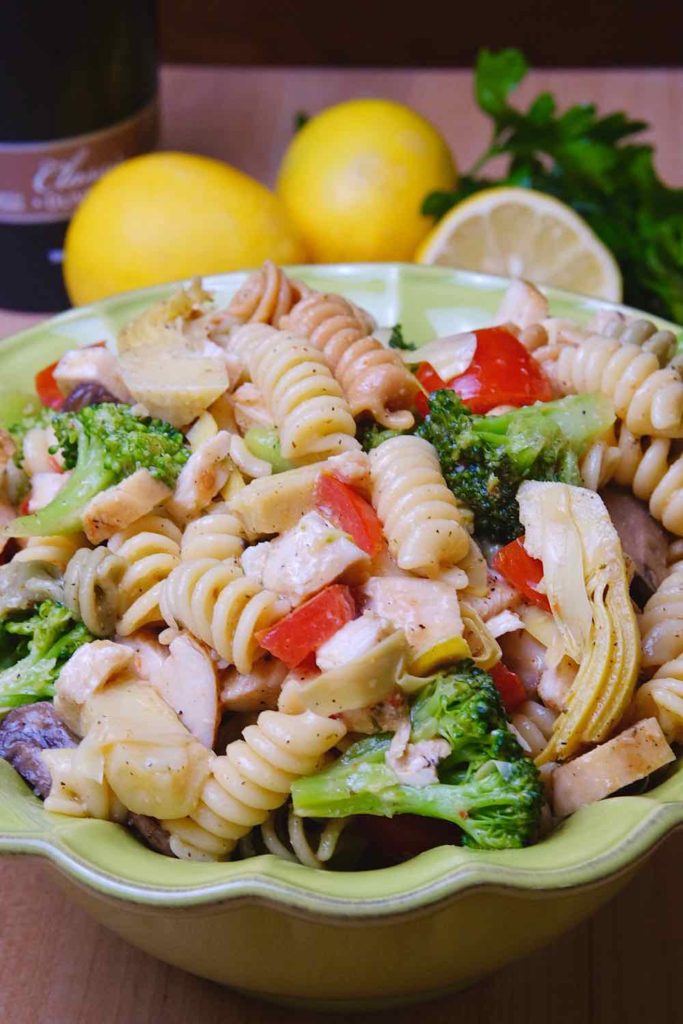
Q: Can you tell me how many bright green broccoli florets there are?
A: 4